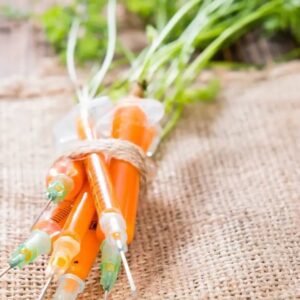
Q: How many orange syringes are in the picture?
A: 6